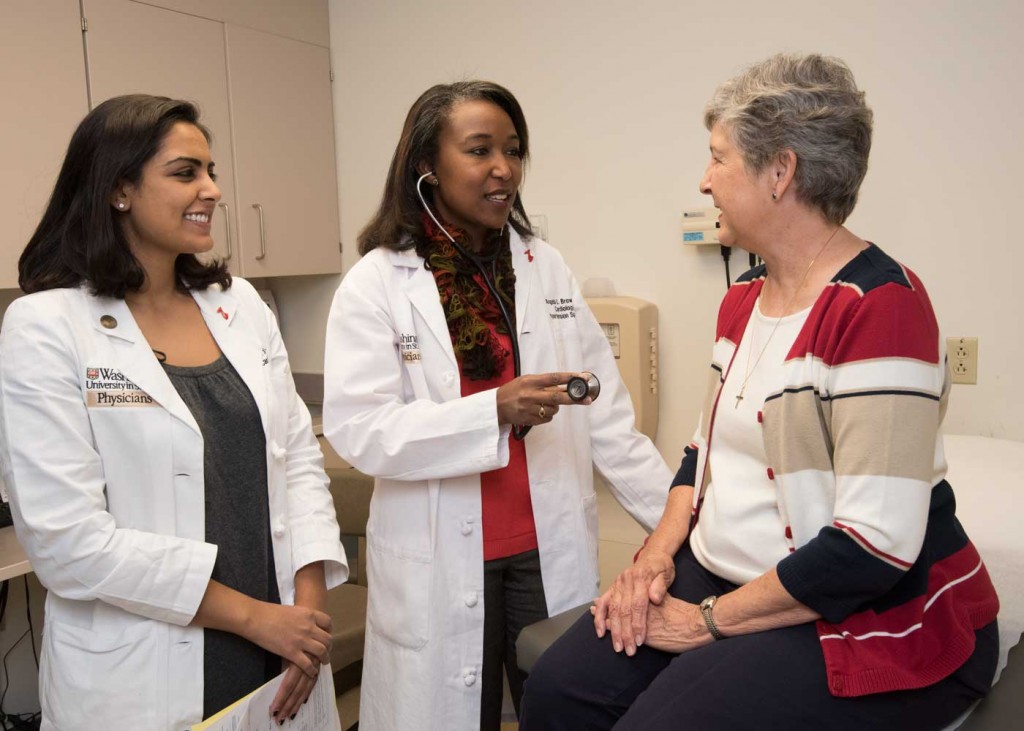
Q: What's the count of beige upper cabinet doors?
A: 3